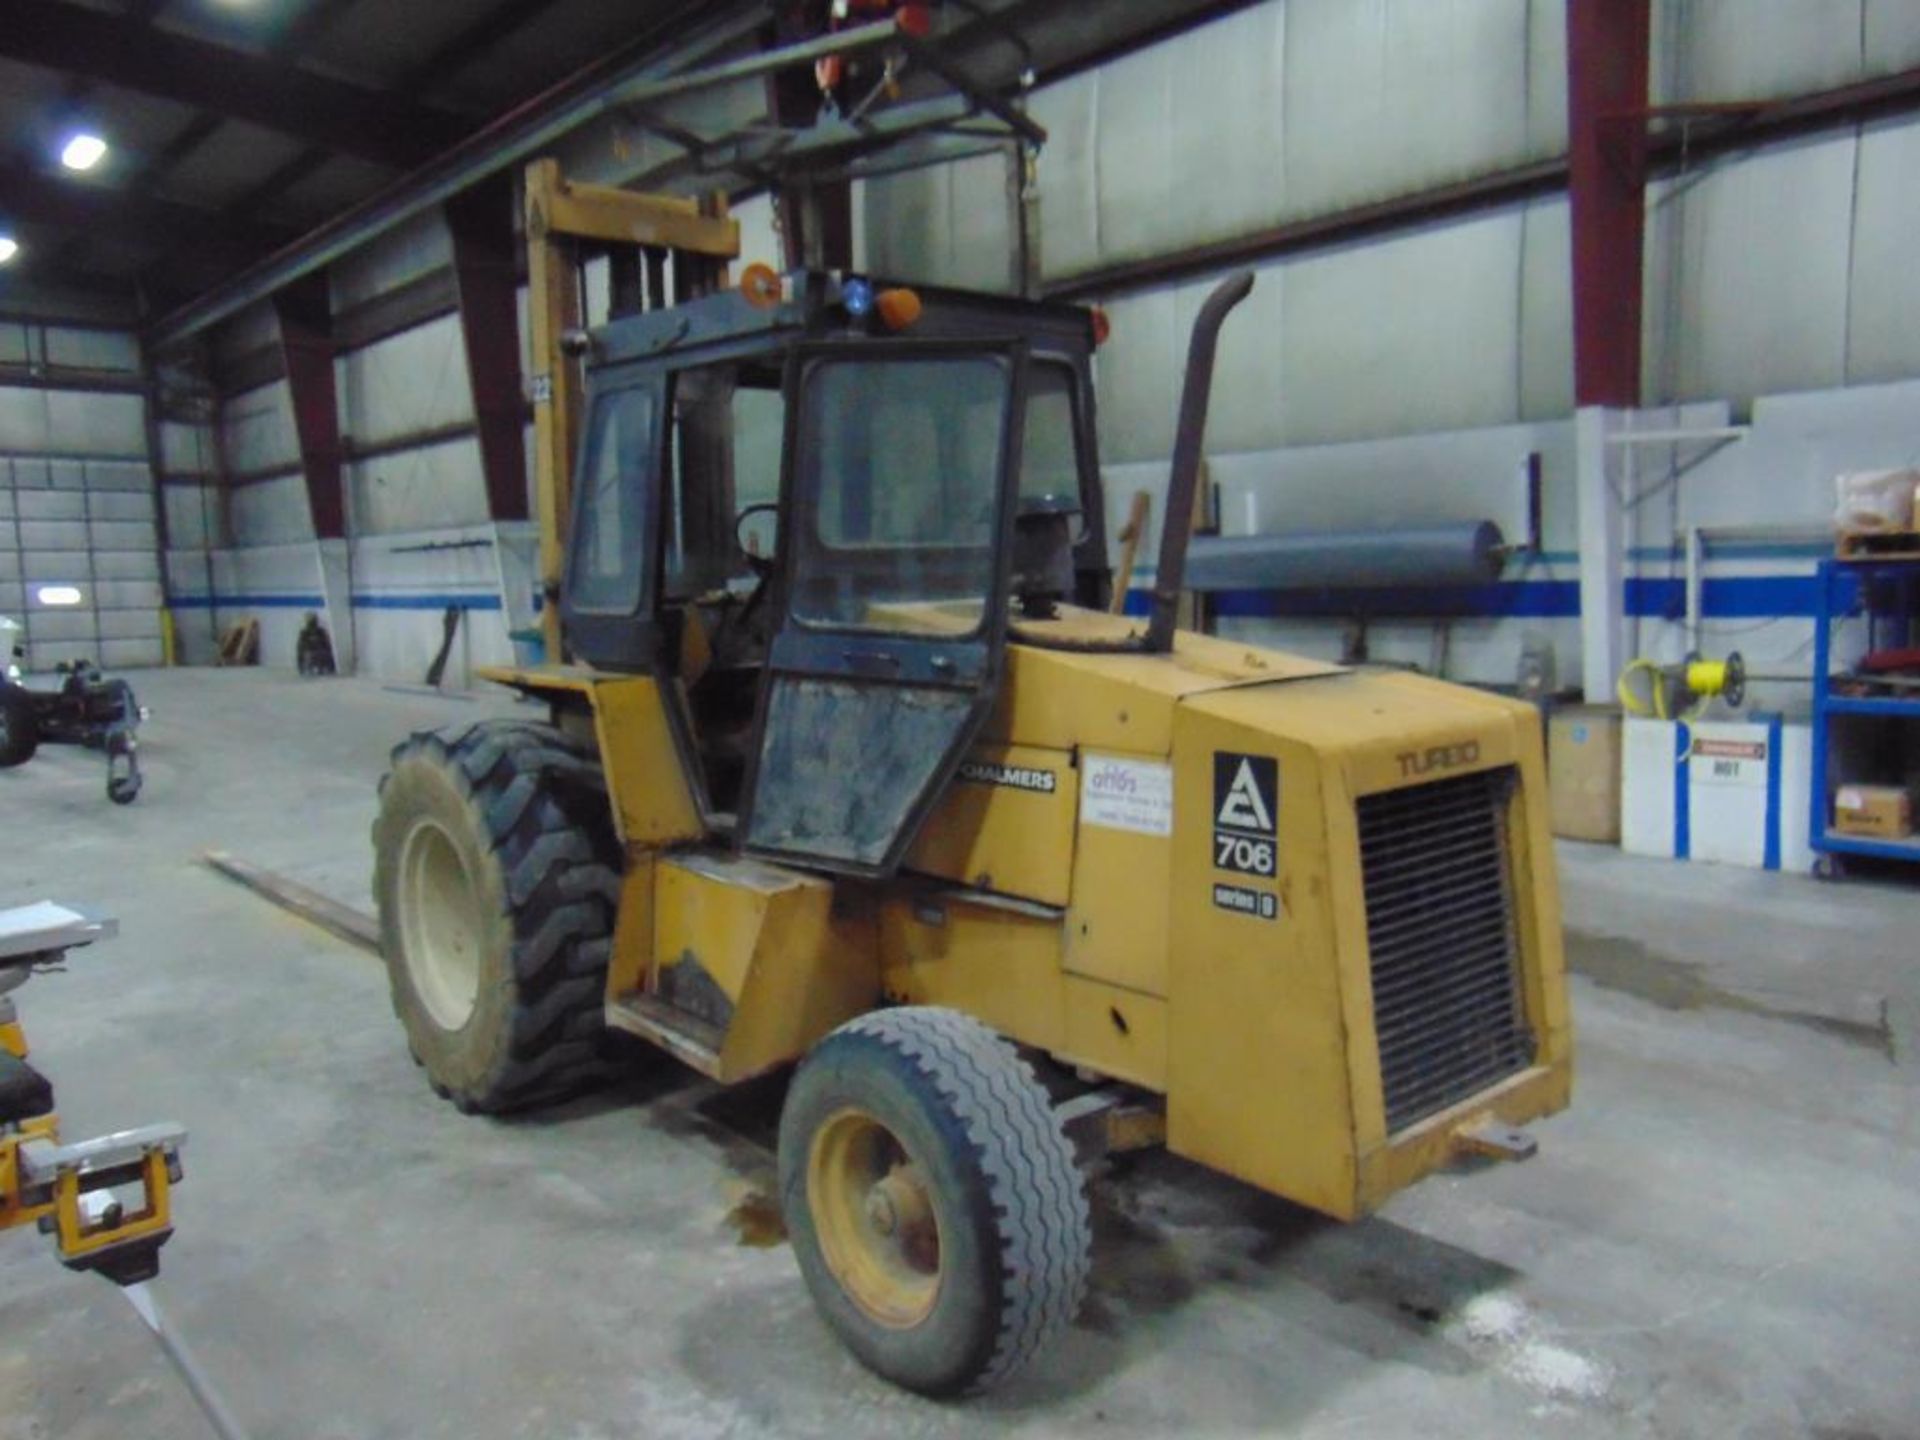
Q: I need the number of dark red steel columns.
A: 4